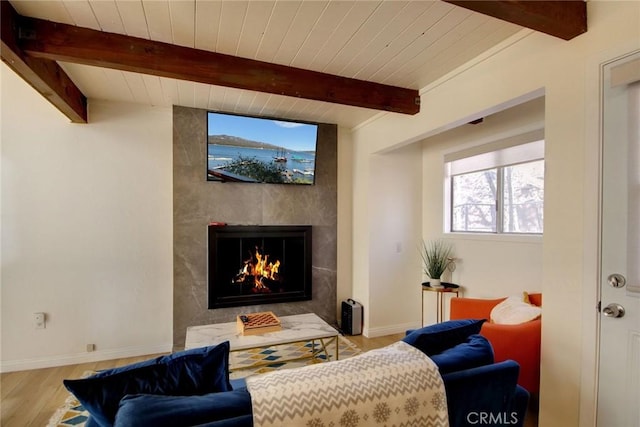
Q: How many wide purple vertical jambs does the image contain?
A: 0